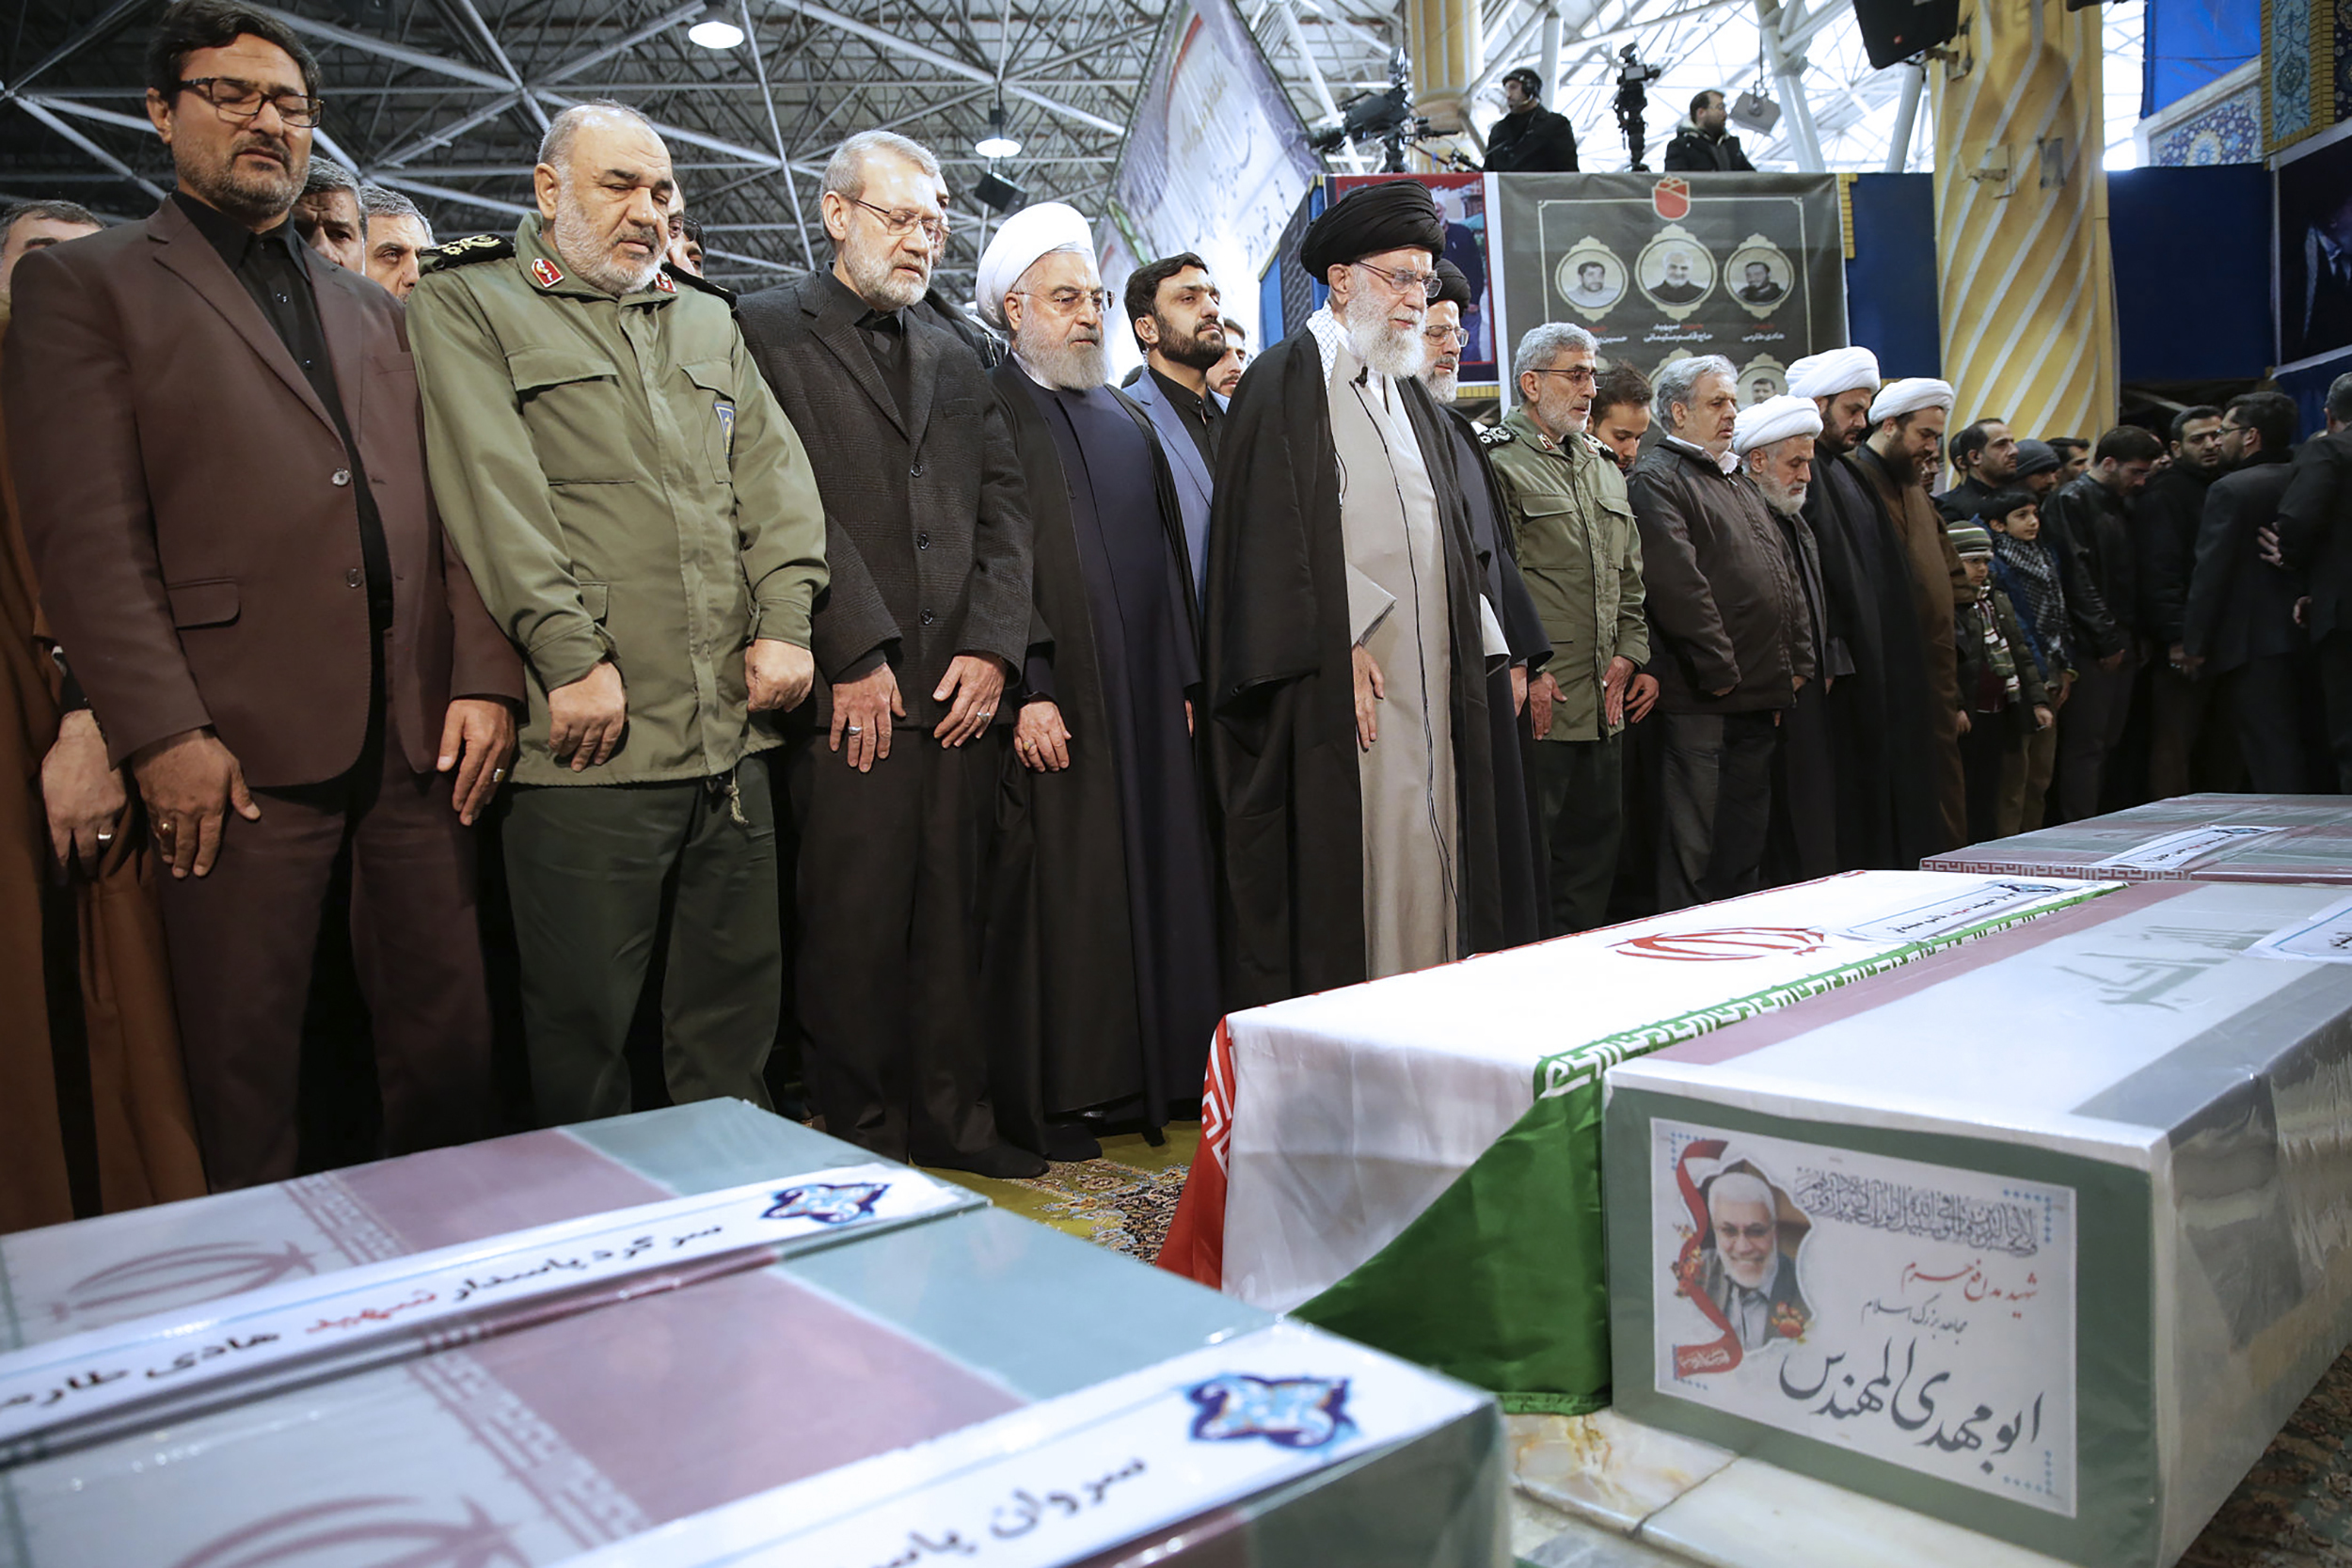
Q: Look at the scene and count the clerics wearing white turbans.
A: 4